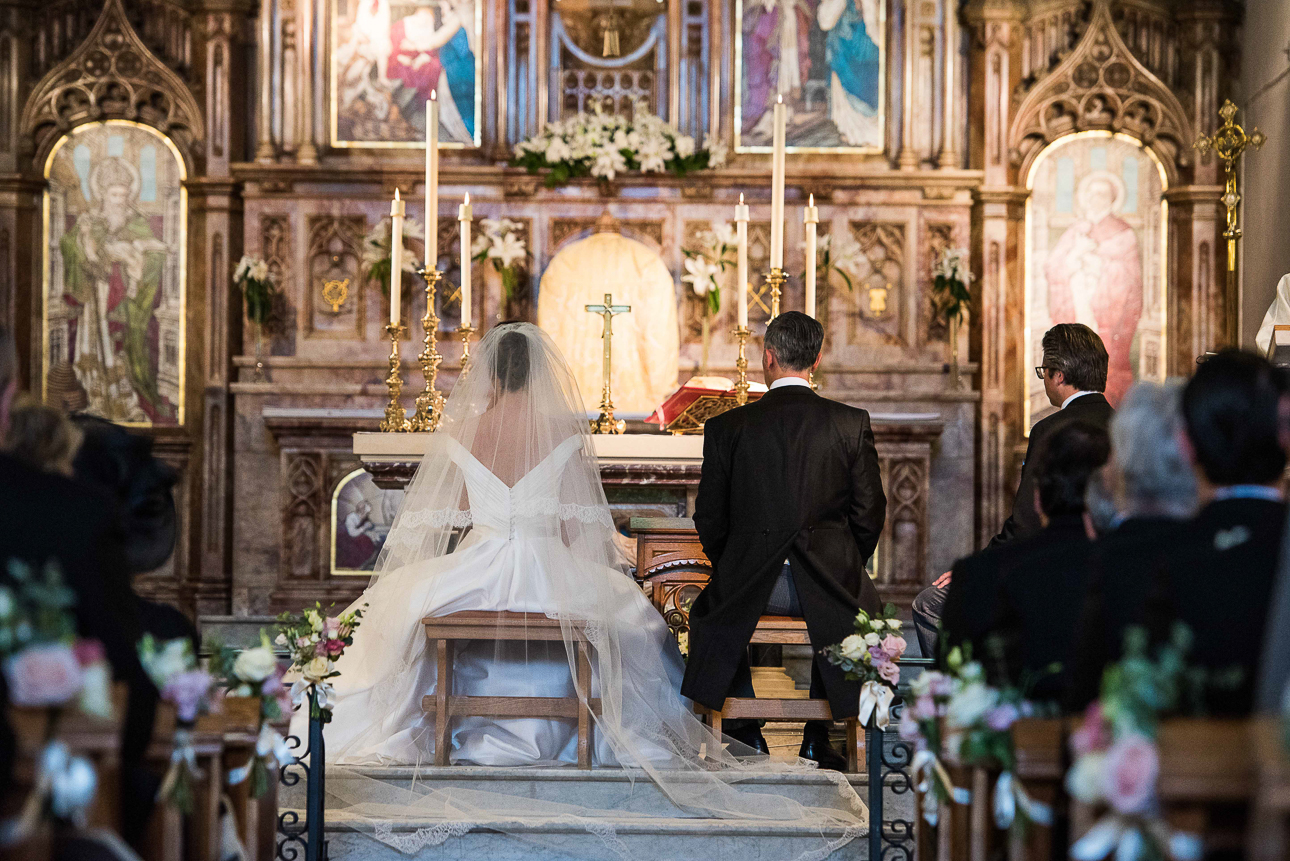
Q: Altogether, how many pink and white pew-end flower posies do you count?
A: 8